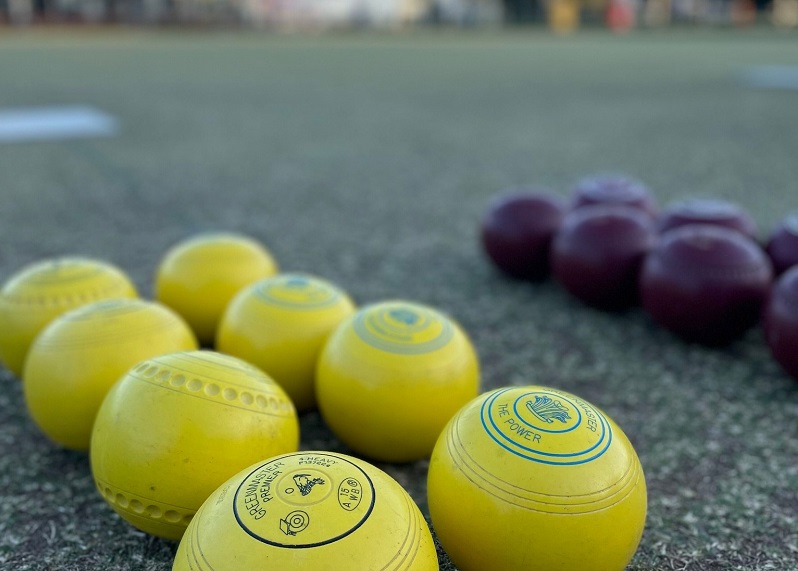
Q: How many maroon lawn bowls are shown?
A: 7